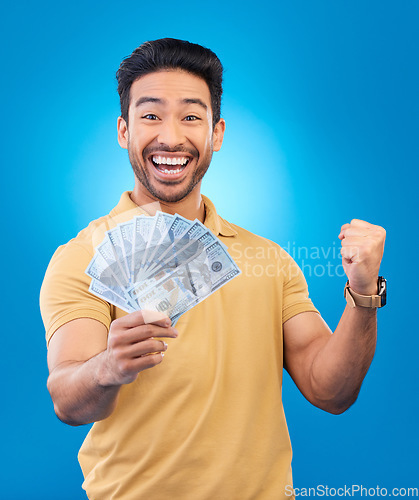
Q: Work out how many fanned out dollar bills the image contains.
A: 11